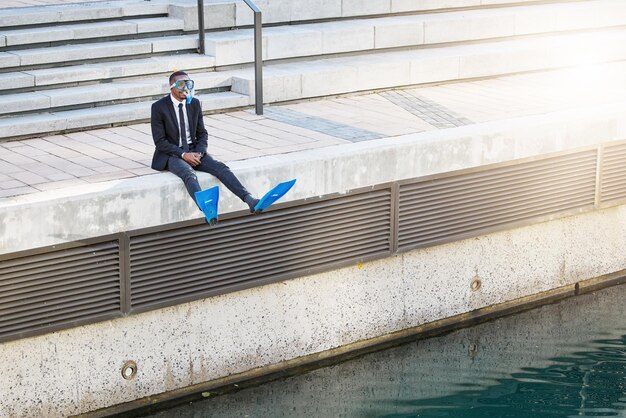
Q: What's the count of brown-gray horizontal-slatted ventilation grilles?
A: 4